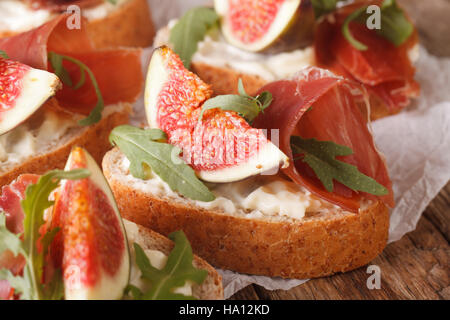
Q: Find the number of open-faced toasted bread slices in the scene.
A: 5